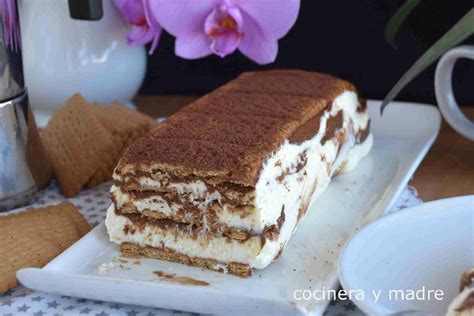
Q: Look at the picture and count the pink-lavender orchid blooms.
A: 2